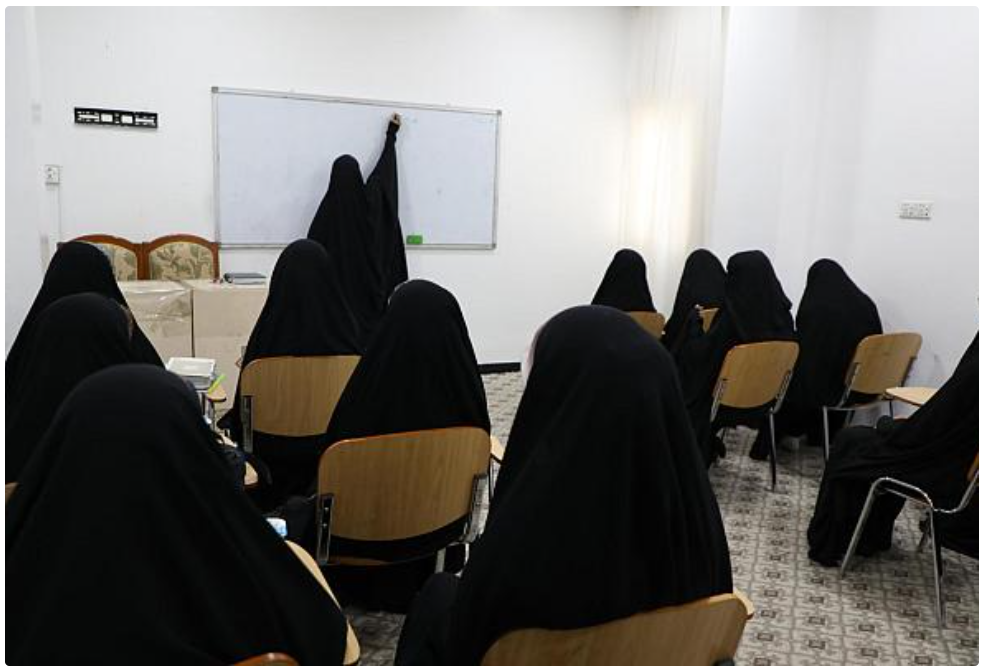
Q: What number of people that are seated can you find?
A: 11